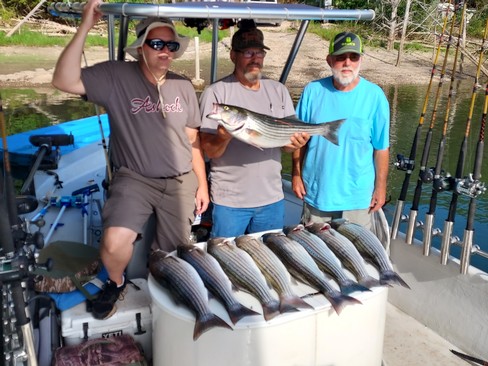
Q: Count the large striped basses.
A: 9